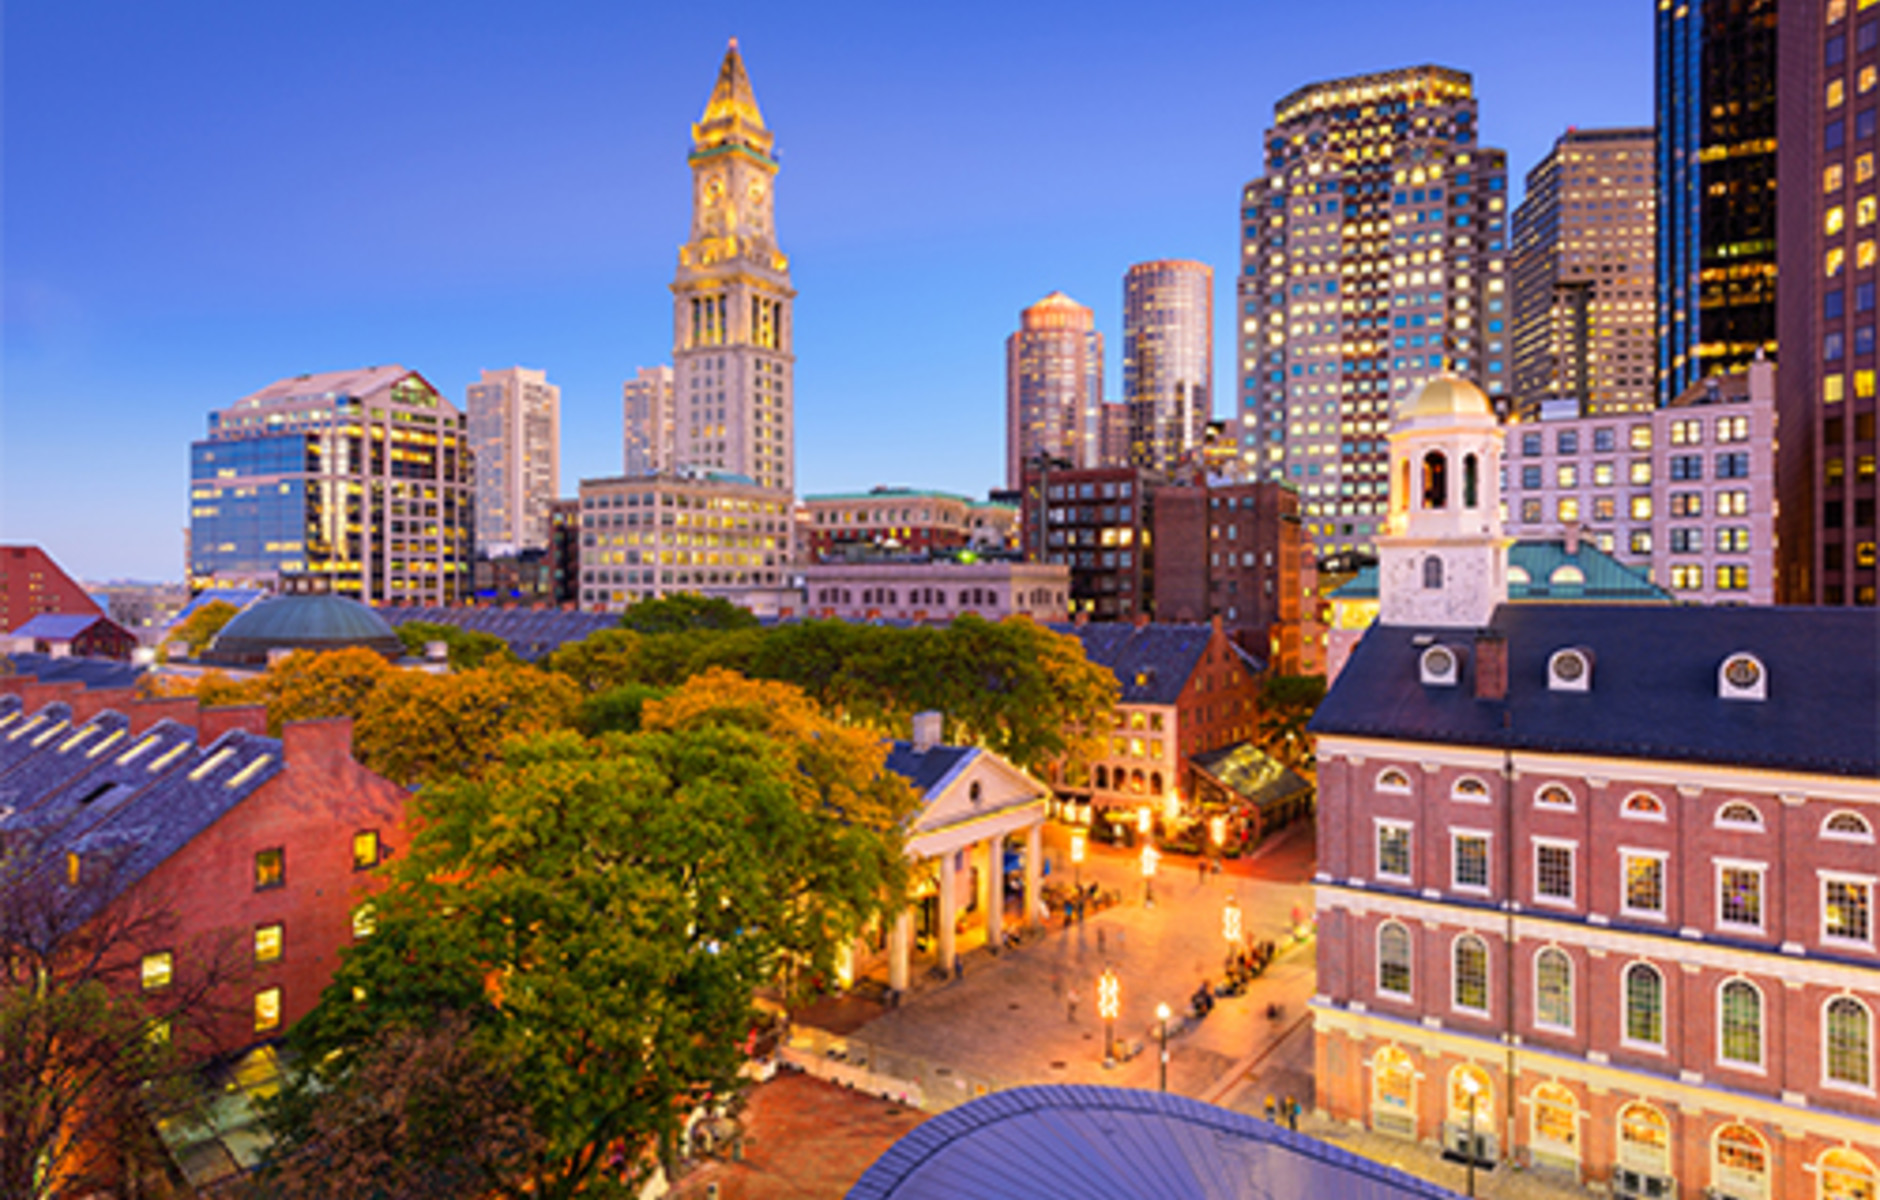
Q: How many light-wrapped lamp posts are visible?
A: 6